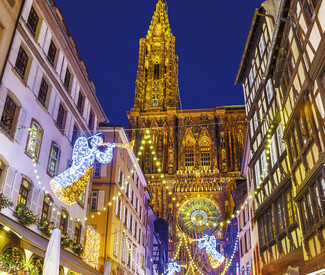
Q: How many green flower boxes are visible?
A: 5